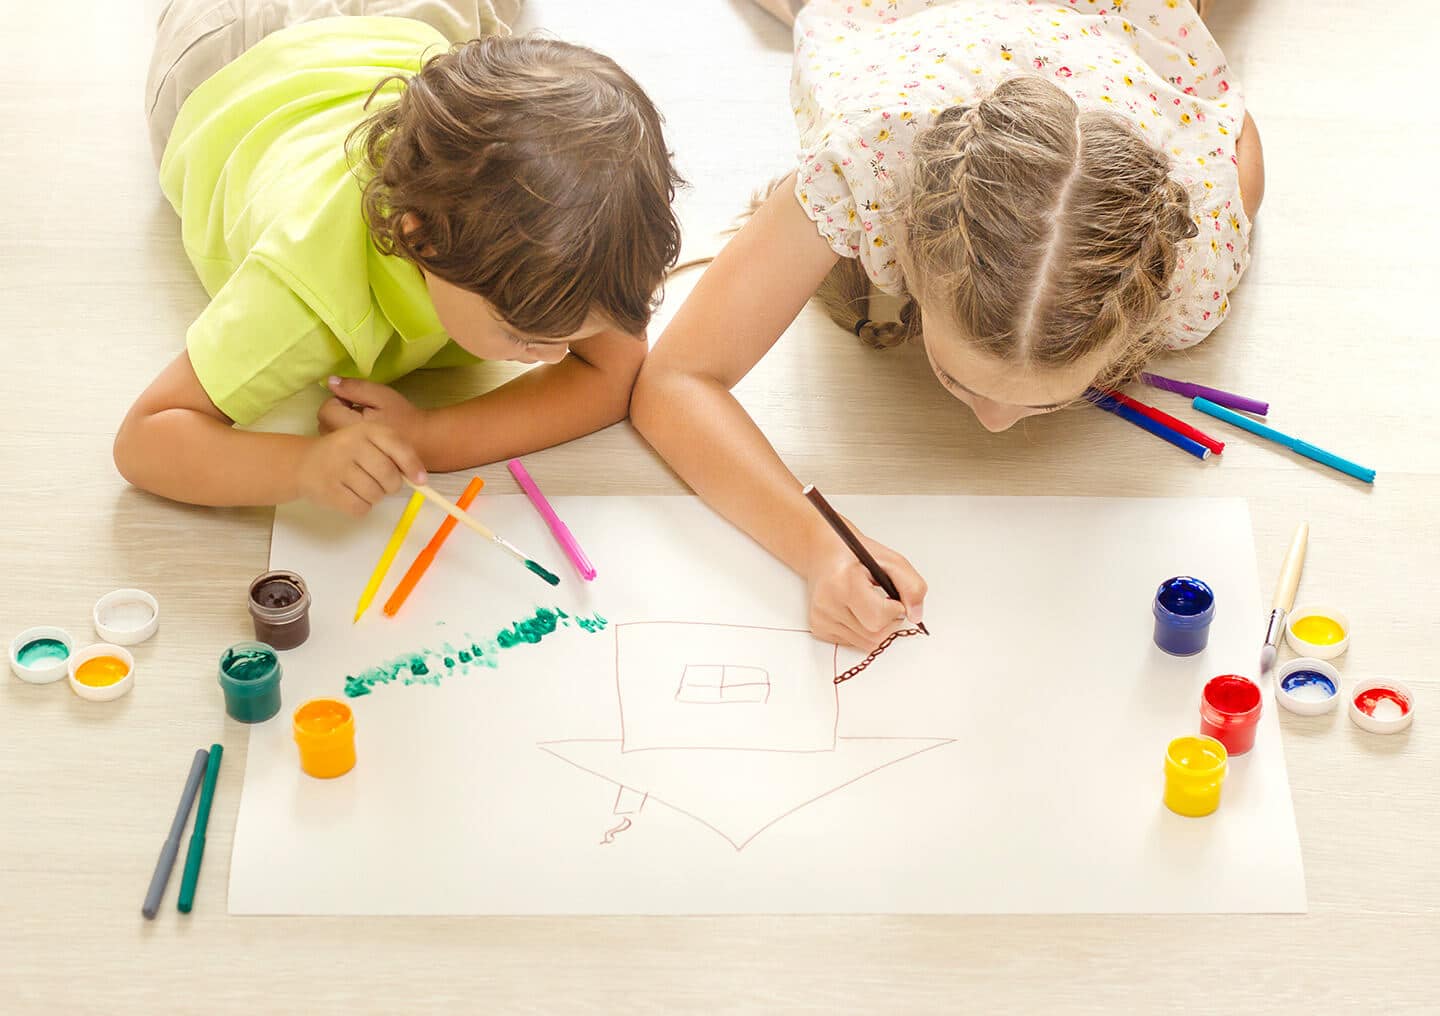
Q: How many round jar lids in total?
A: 6